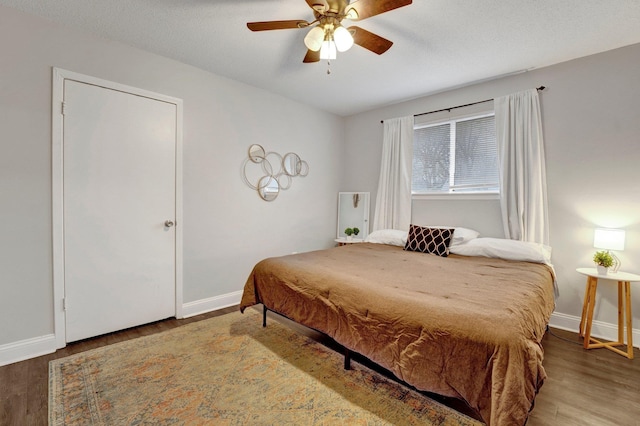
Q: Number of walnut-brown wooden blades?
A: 5